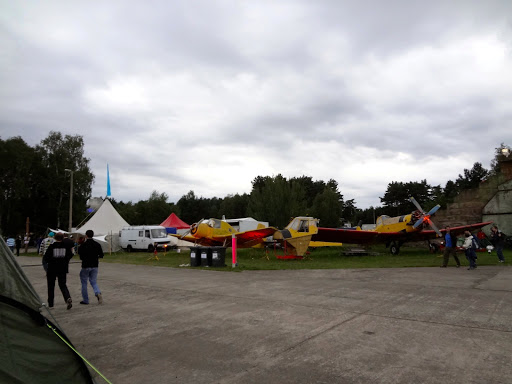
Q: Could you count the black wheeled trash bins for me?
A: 3